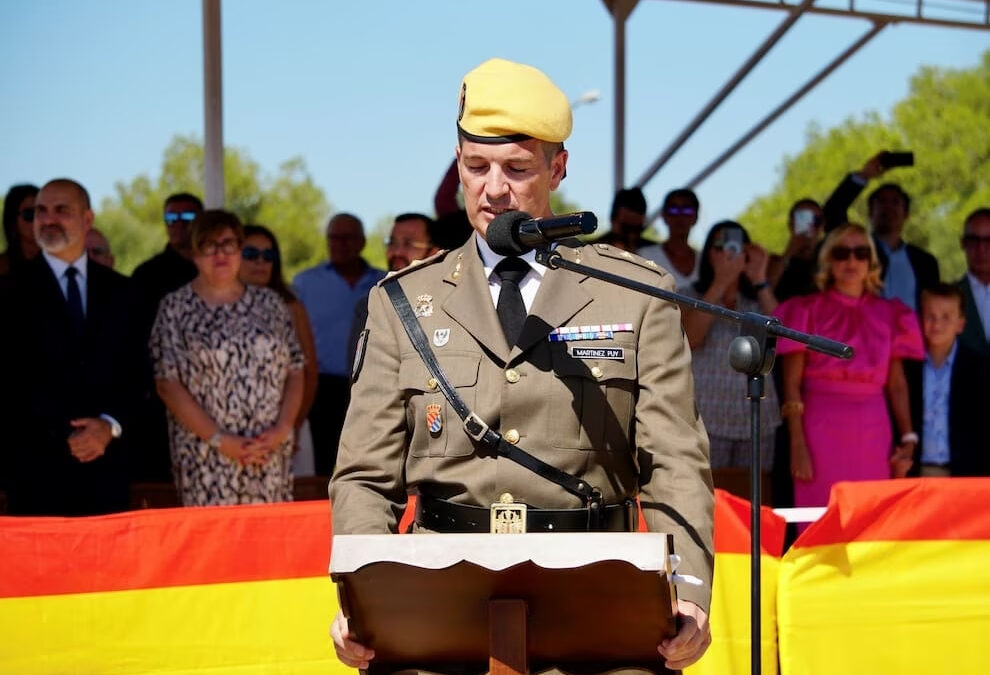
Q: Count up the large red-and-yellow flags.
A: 2